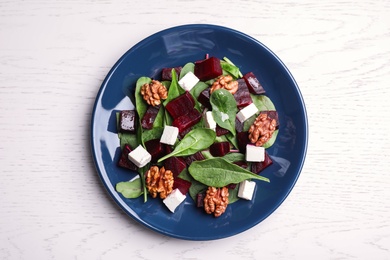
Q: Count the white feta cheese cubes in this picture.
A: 8